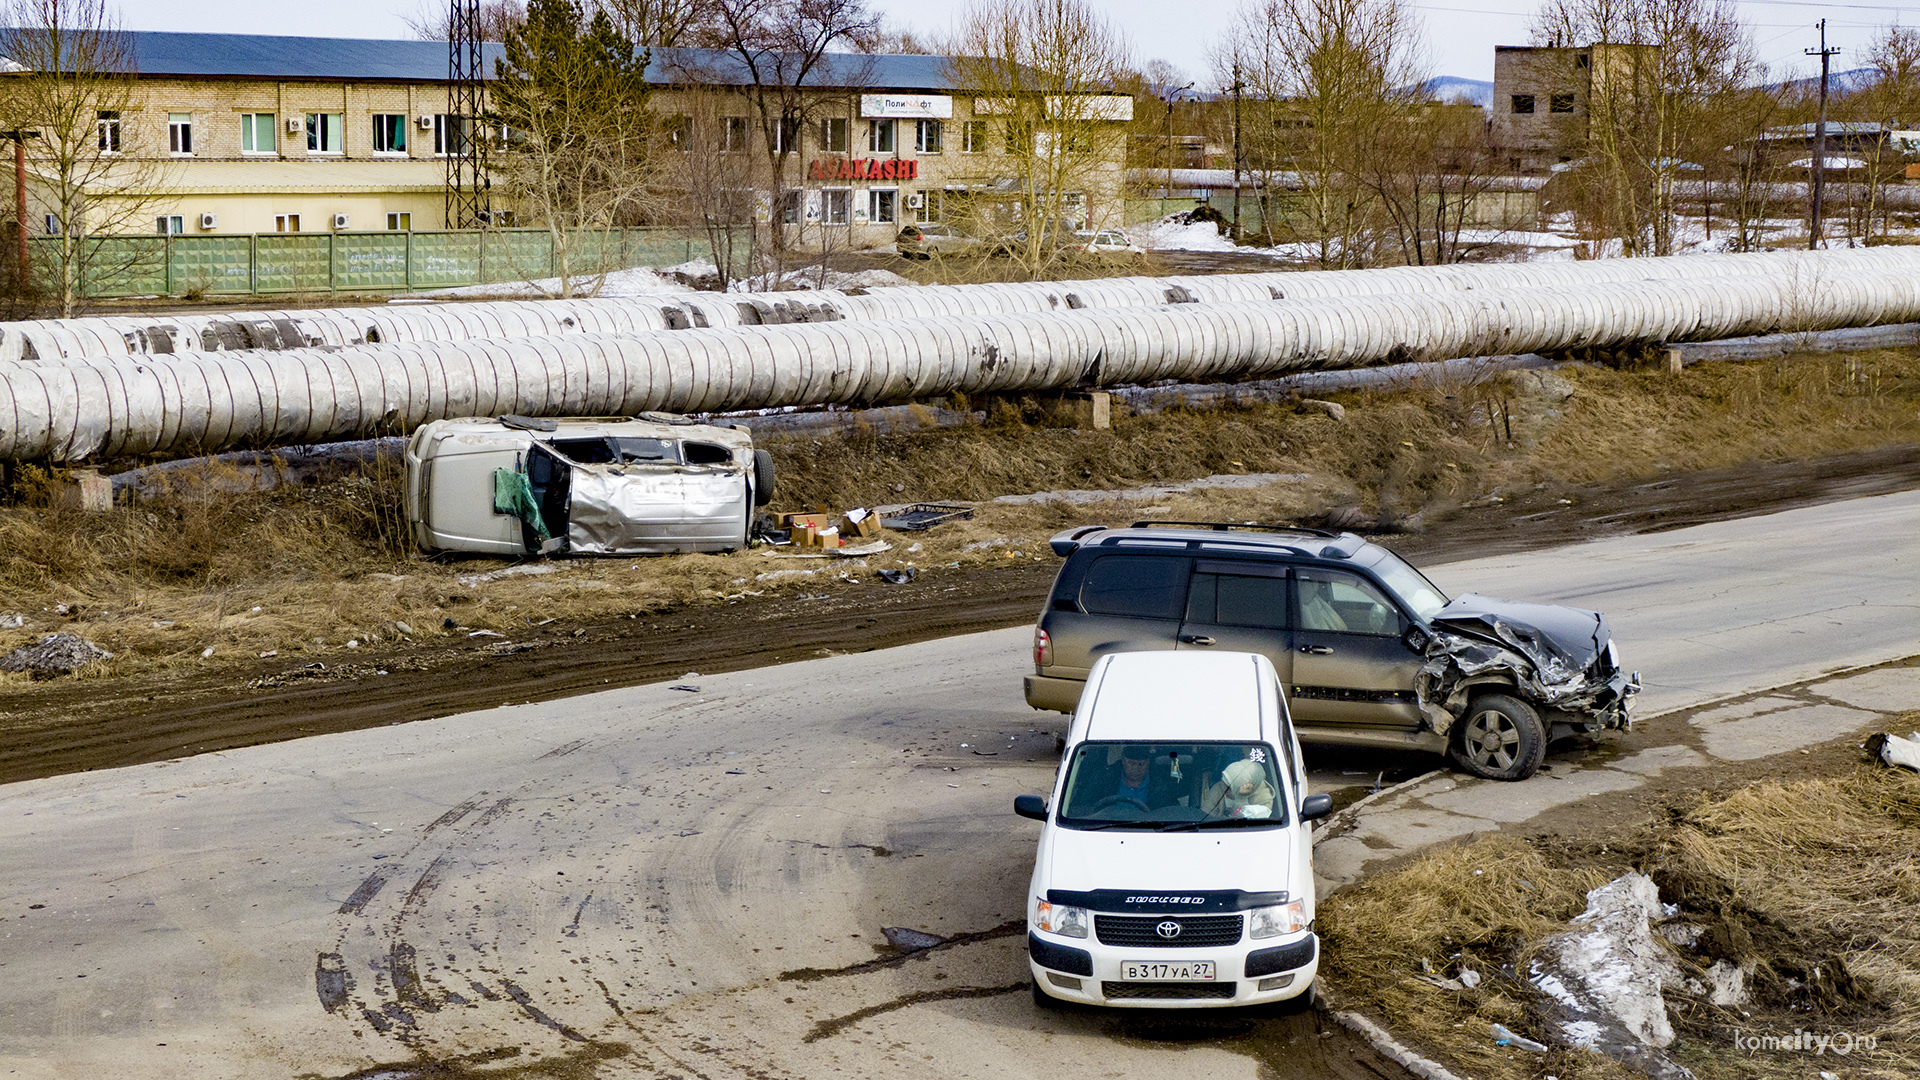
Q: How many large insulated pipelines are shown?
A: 2